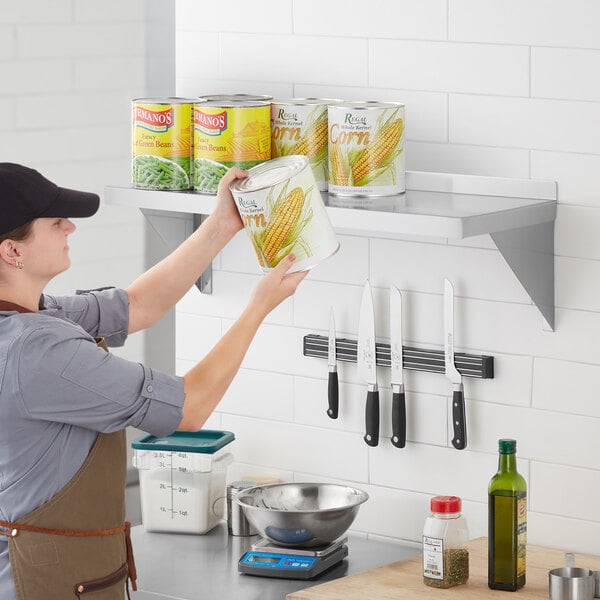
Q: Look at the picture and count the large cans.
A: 6